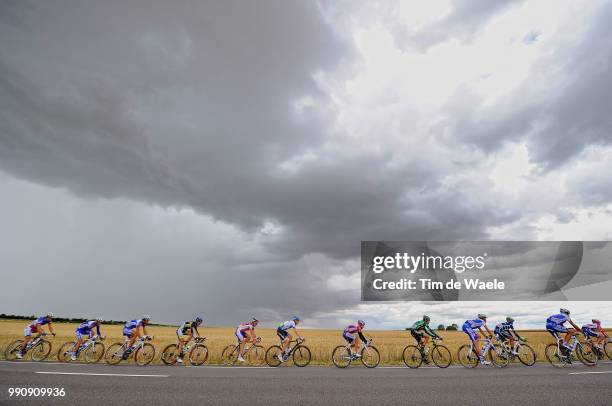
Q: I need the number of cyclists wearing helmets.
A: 12